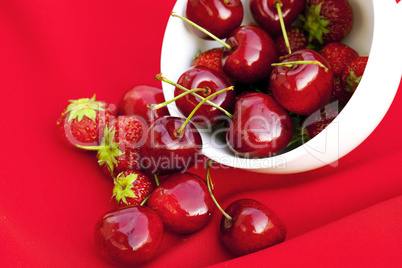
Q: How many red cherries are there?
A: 11